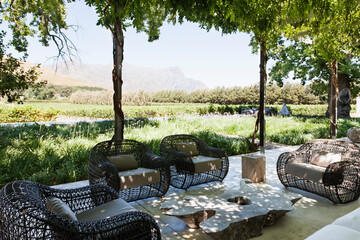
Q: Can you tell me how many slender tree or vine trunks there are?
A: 3